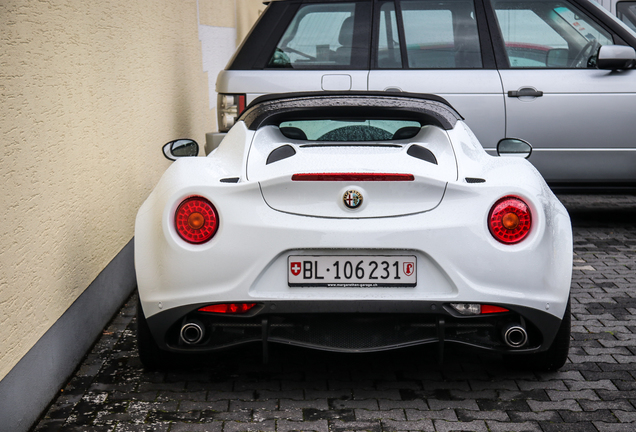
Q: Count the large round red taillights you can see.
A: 2